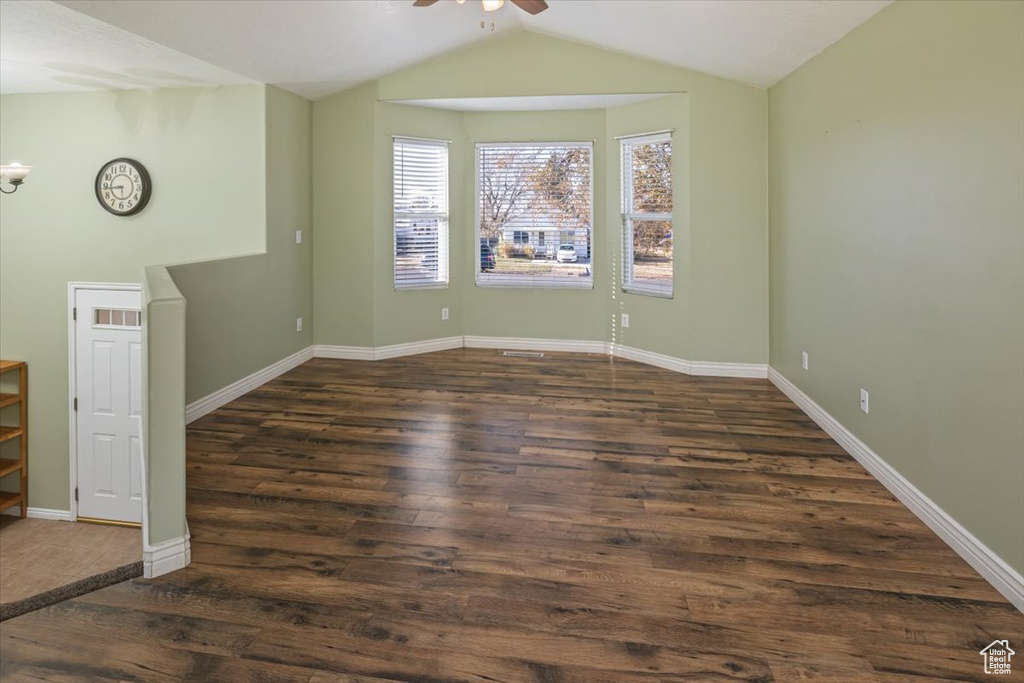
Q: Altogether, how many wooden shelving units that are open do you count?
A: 1